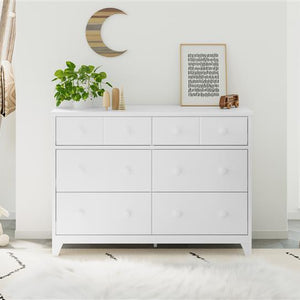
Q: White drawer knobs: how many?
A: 12